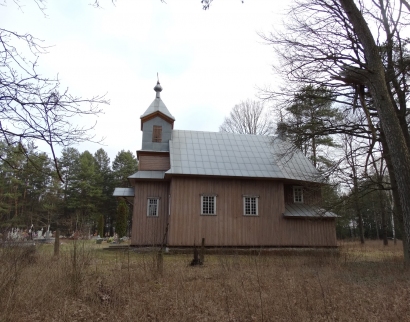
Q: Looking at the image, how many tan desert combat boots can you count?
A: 0